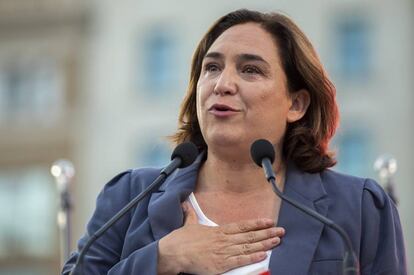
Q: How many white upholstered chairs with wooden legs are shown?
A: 0